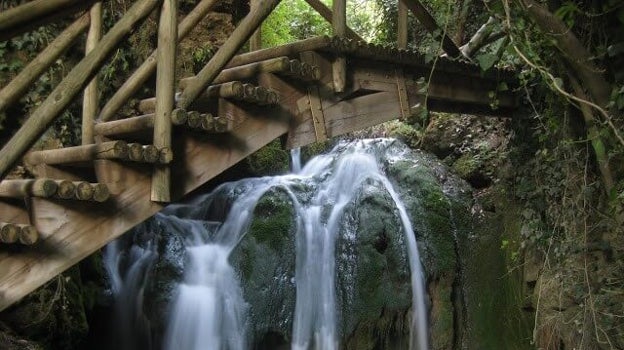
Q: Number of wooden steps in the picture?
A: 6